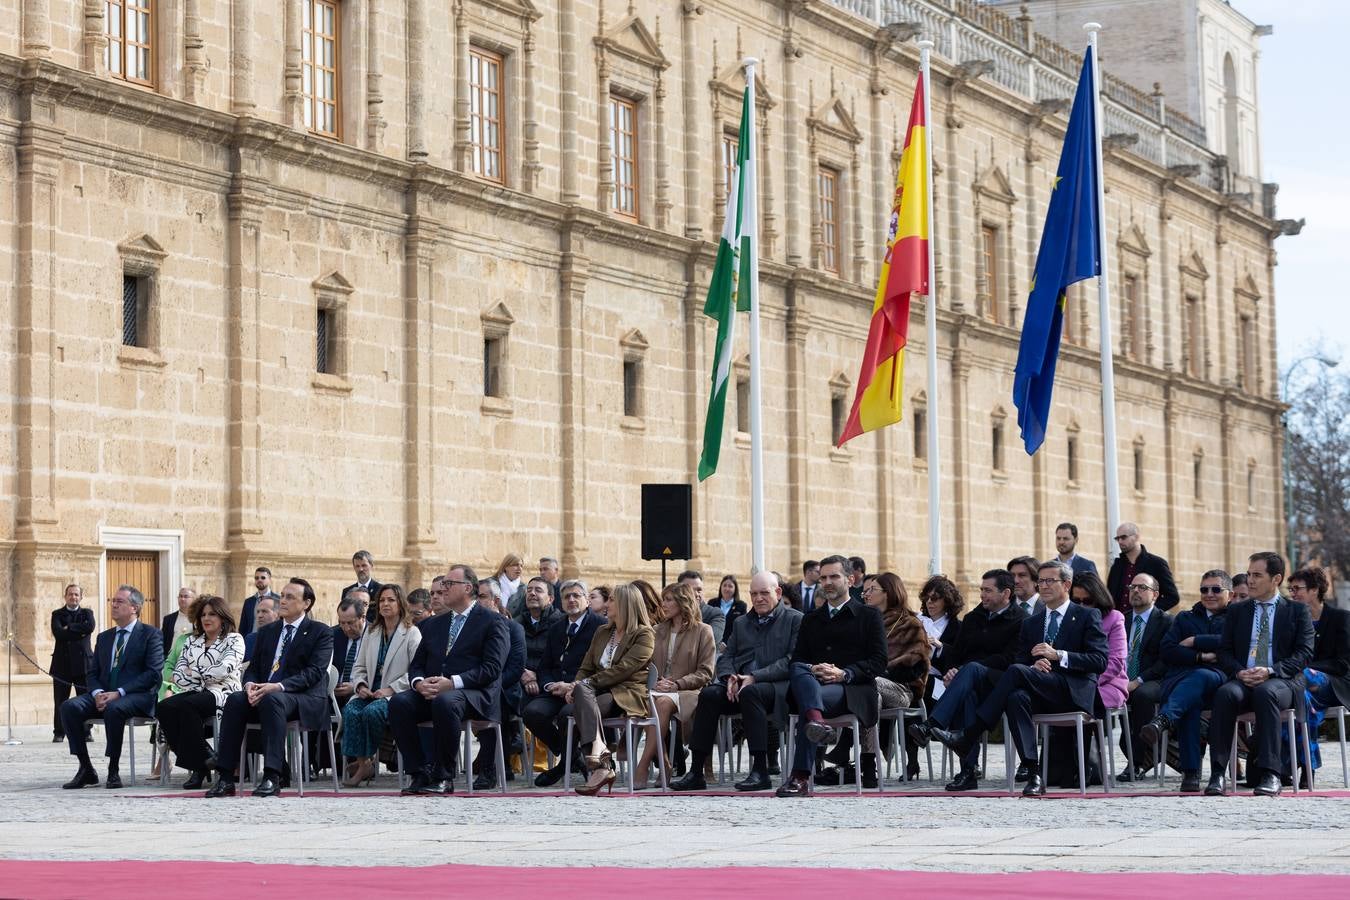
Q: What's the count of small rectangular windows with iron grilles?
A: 12